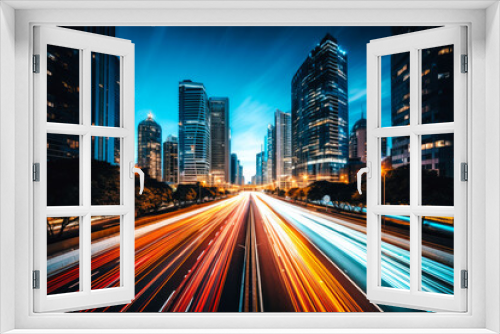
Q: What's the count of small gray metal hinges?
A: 6